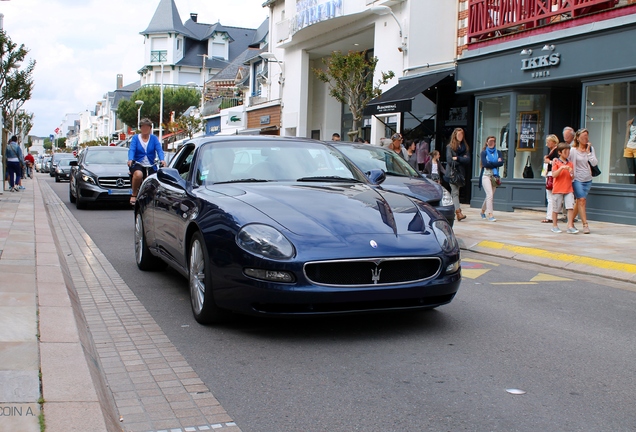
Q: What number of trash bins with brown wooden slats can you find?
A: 0